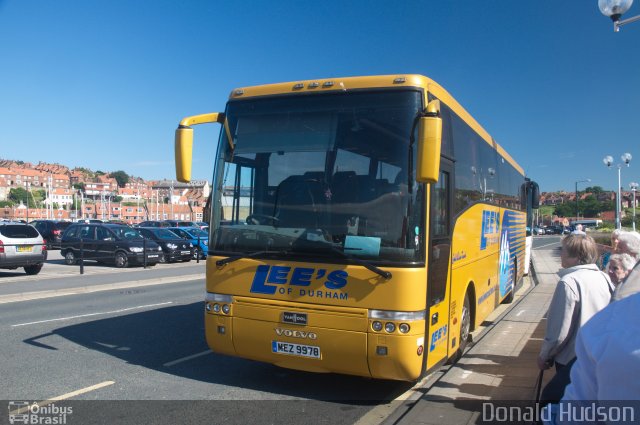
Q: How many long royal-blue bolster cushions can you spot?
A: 0